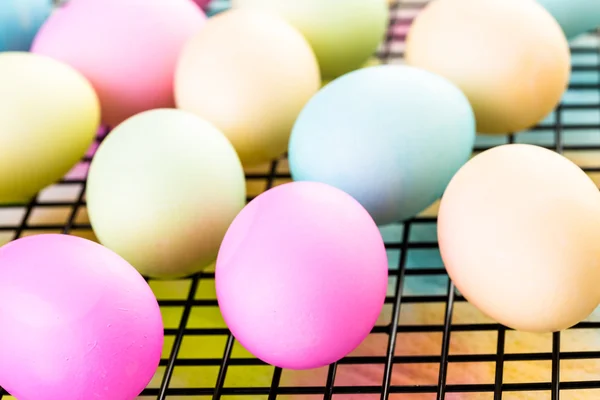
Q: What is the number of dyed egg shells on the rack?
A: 12